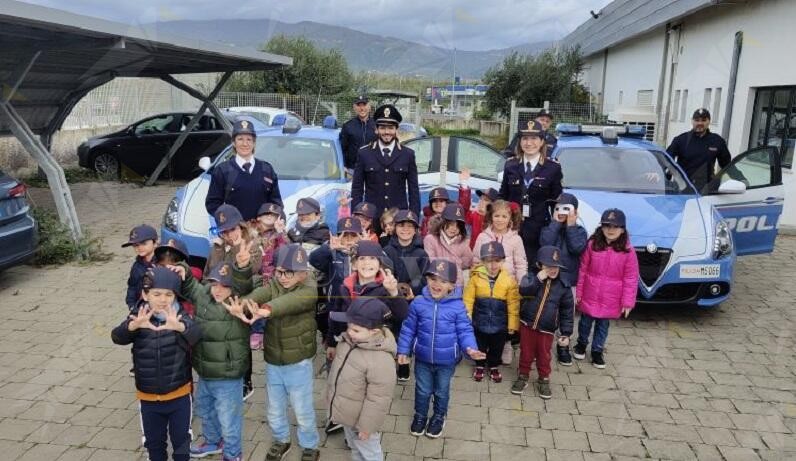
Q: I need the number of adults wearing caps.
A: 6